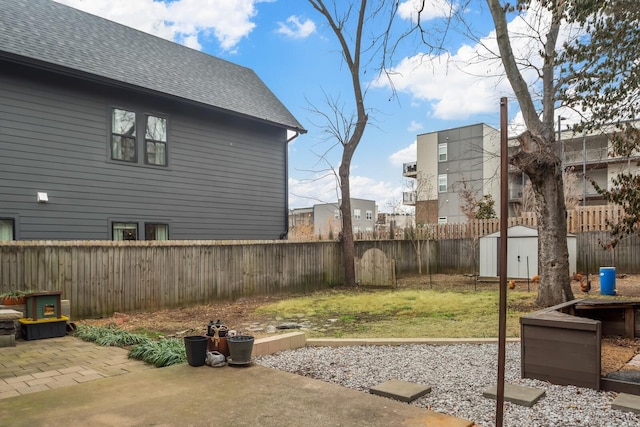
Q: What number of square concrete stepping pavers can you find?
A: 3